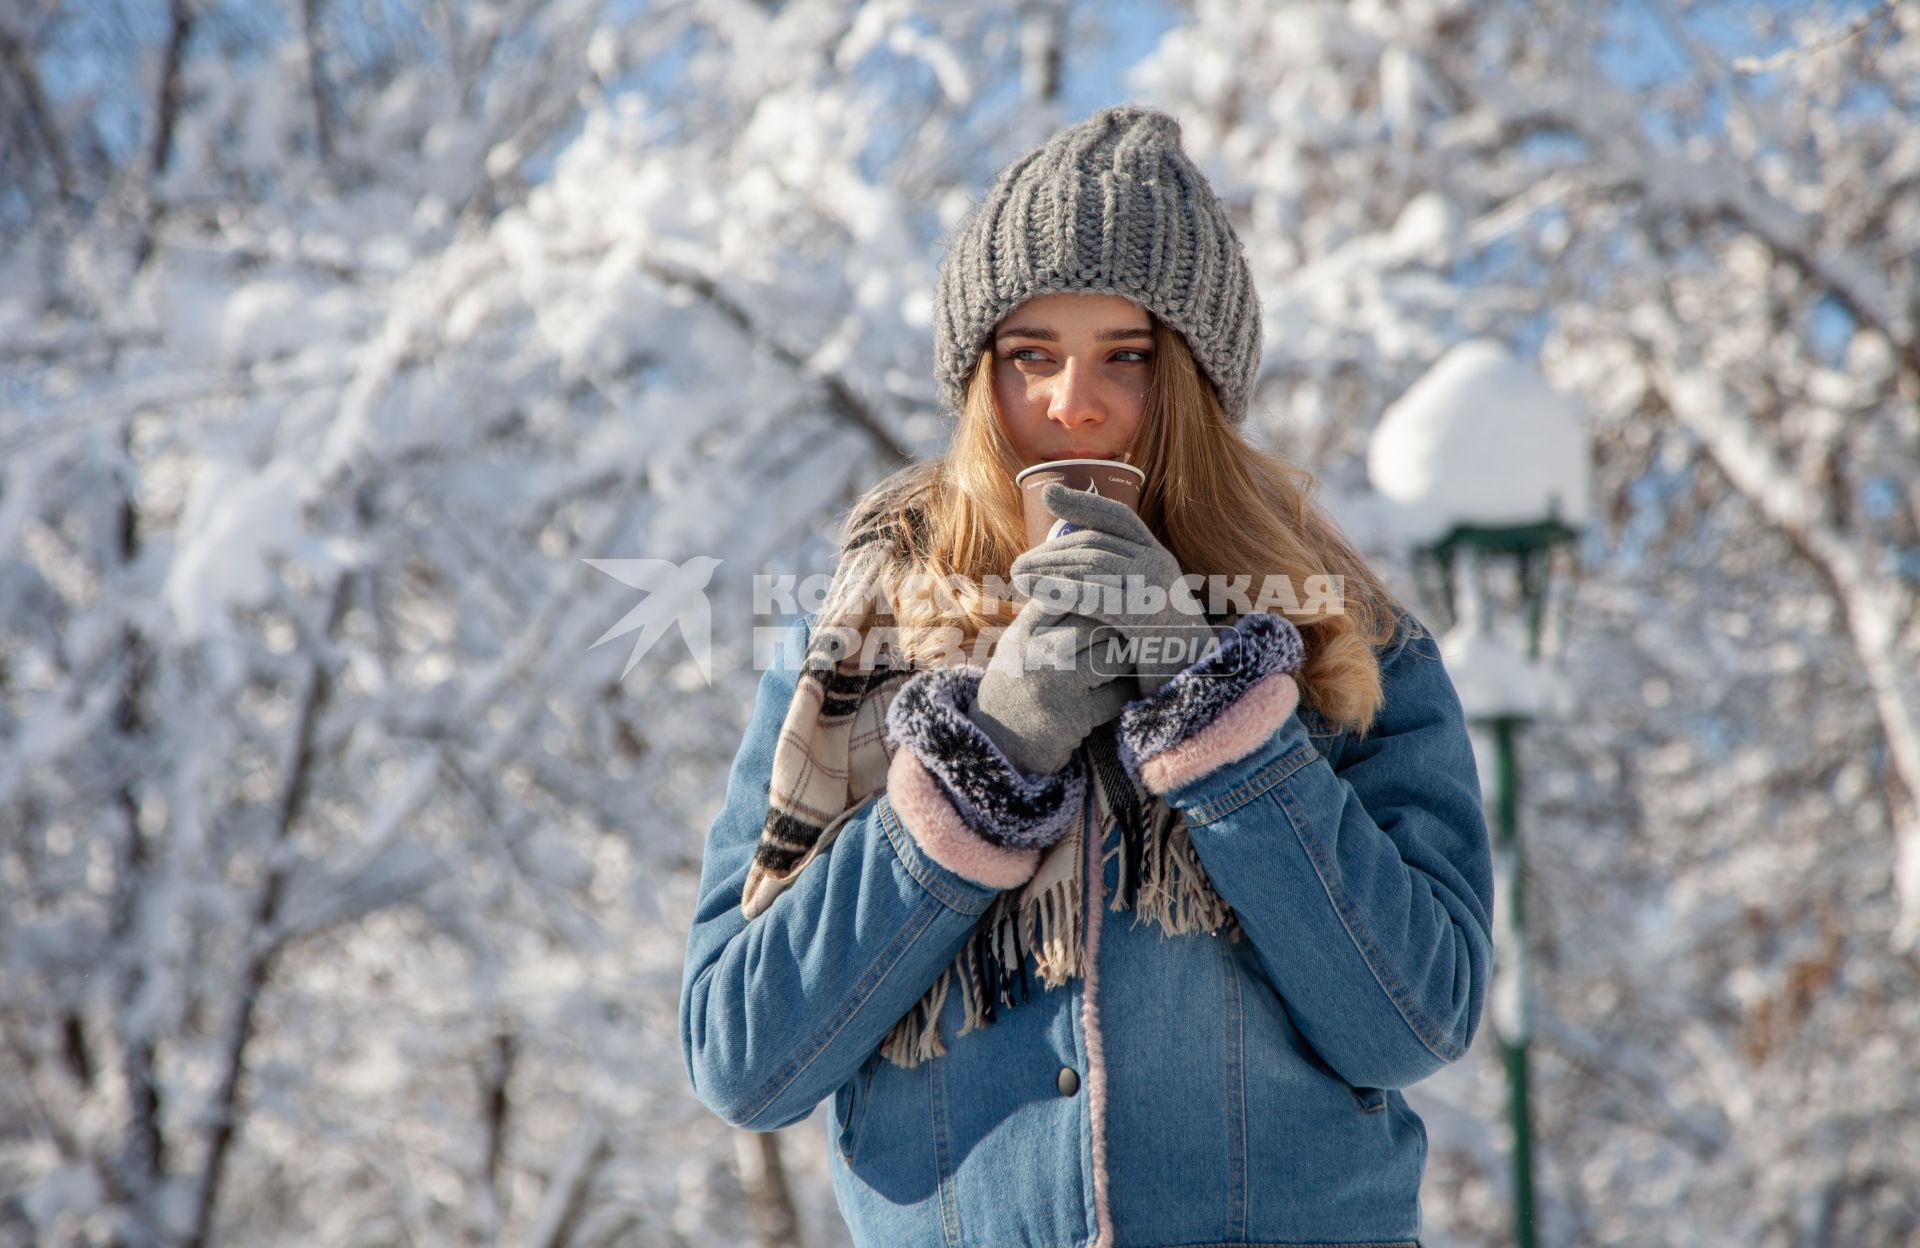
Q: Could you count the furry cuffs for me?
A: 2